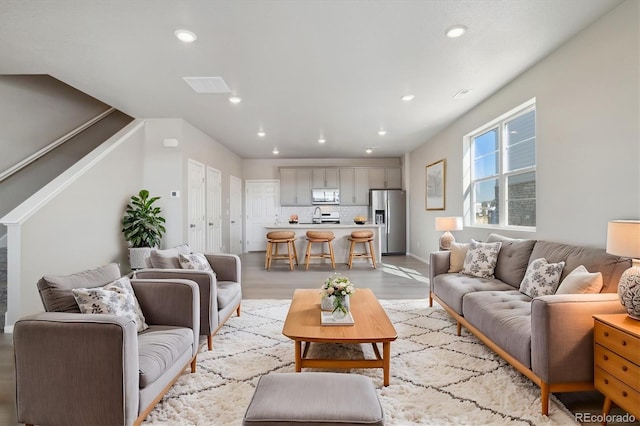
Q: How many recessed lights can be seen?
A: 9